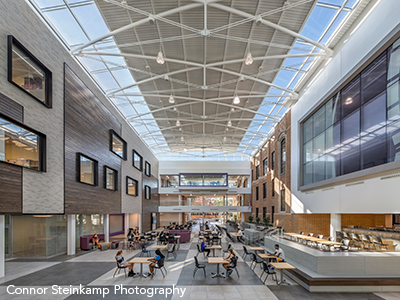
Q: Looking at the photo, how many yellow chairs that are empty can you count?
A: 0